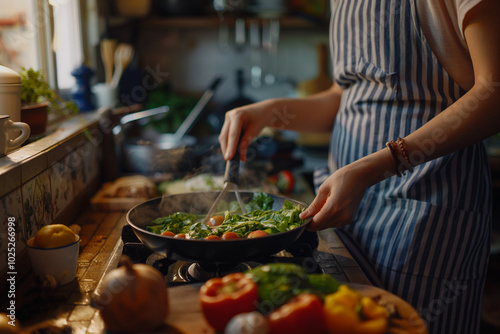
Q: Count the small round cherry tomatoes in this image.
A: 6